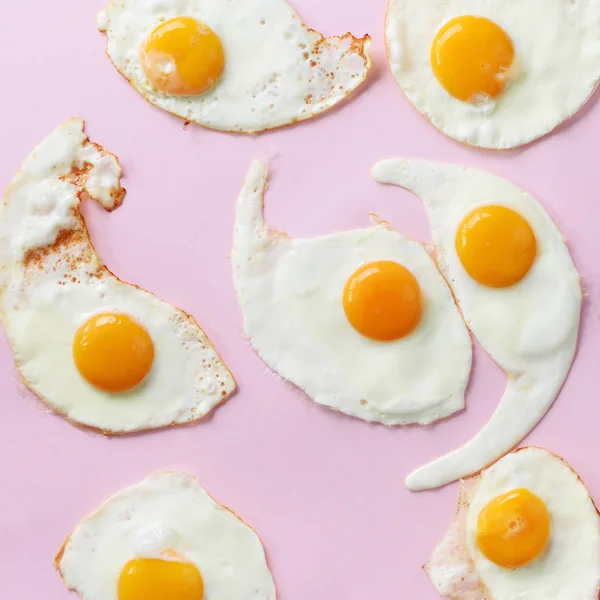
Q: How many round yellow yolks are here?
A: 7